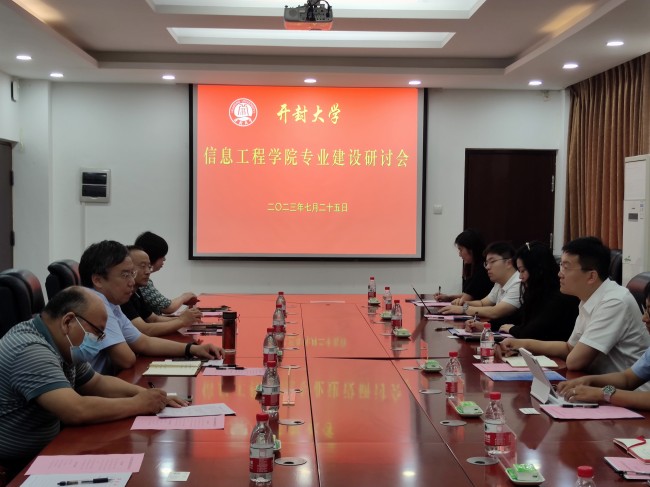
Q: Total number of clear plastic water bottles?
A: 12